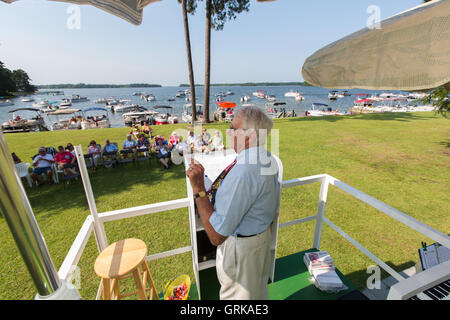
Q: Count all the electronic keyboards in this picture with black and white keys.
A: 1